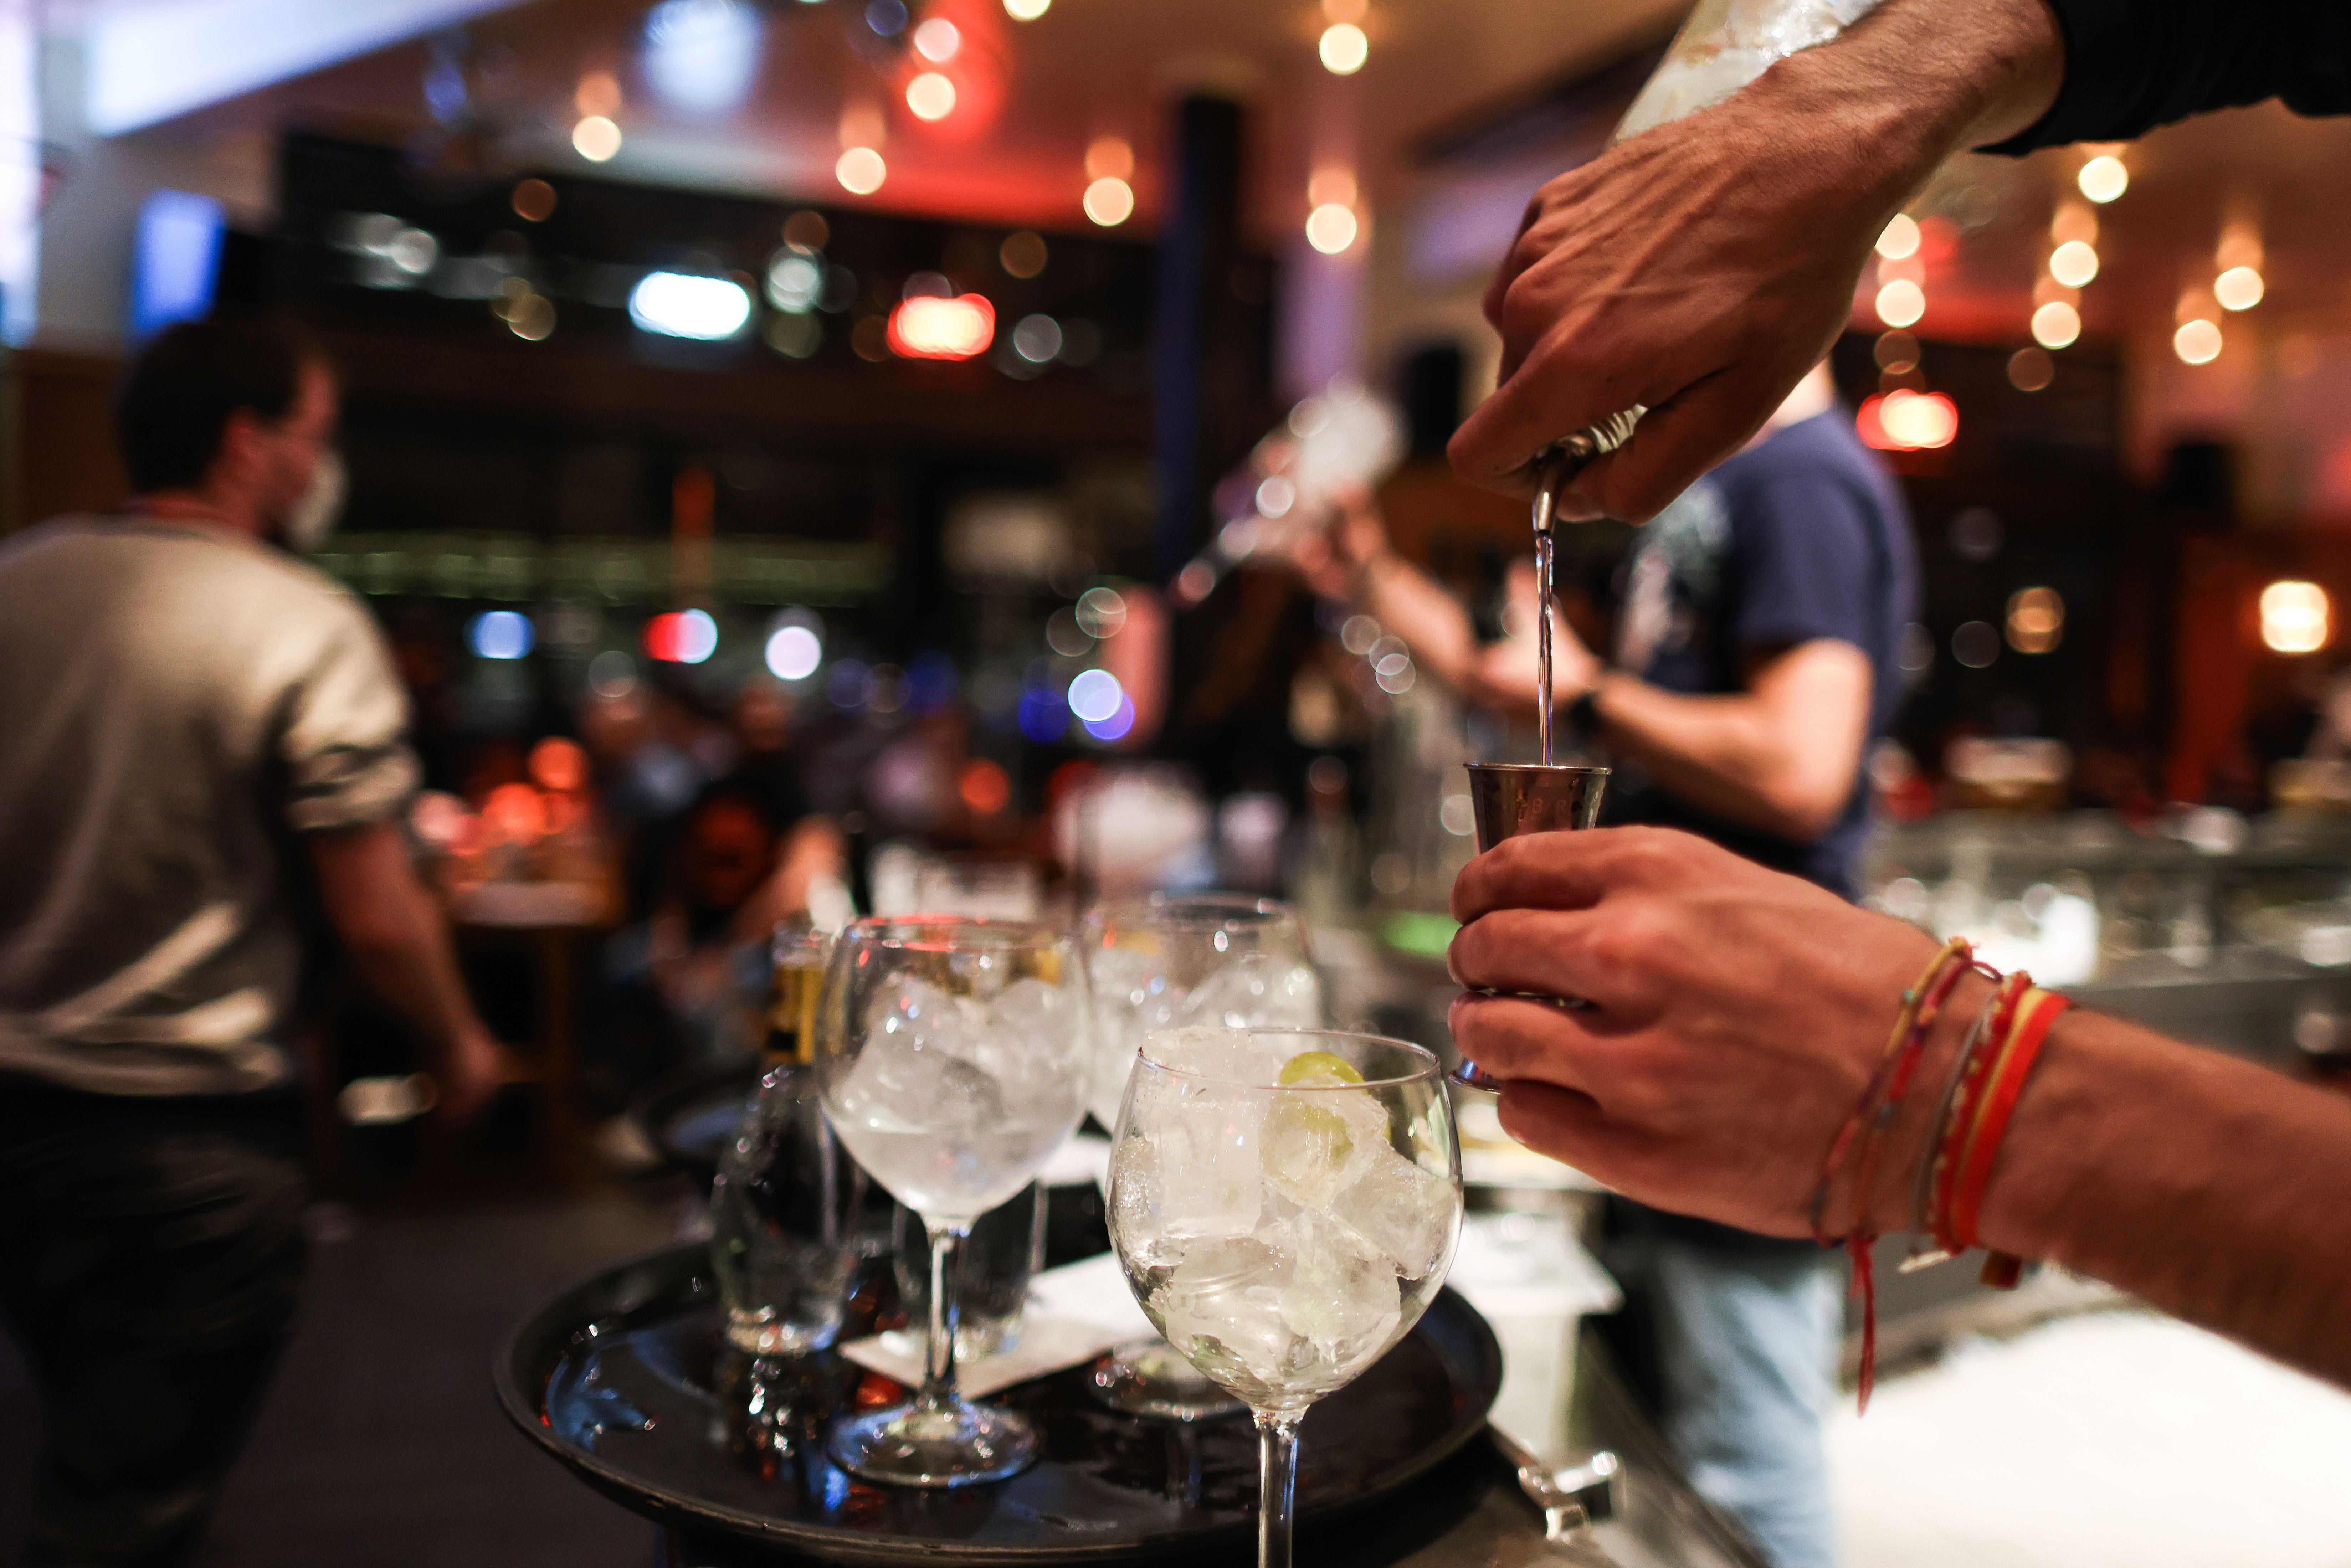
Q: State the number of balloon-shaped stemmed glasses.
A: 3